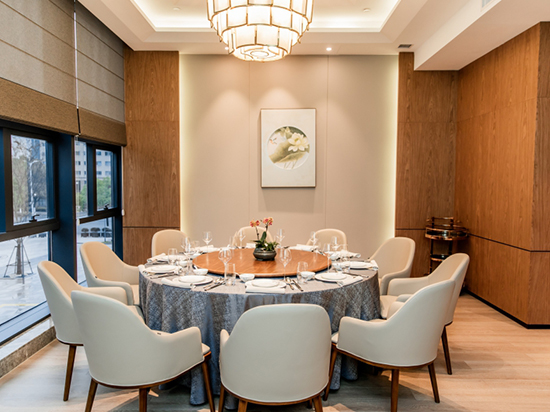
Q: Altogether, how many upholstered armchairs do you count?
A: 10